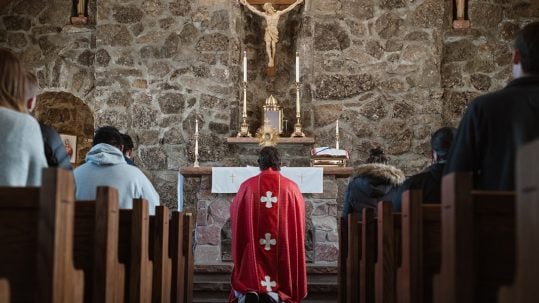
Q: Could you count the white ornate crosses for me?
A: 3